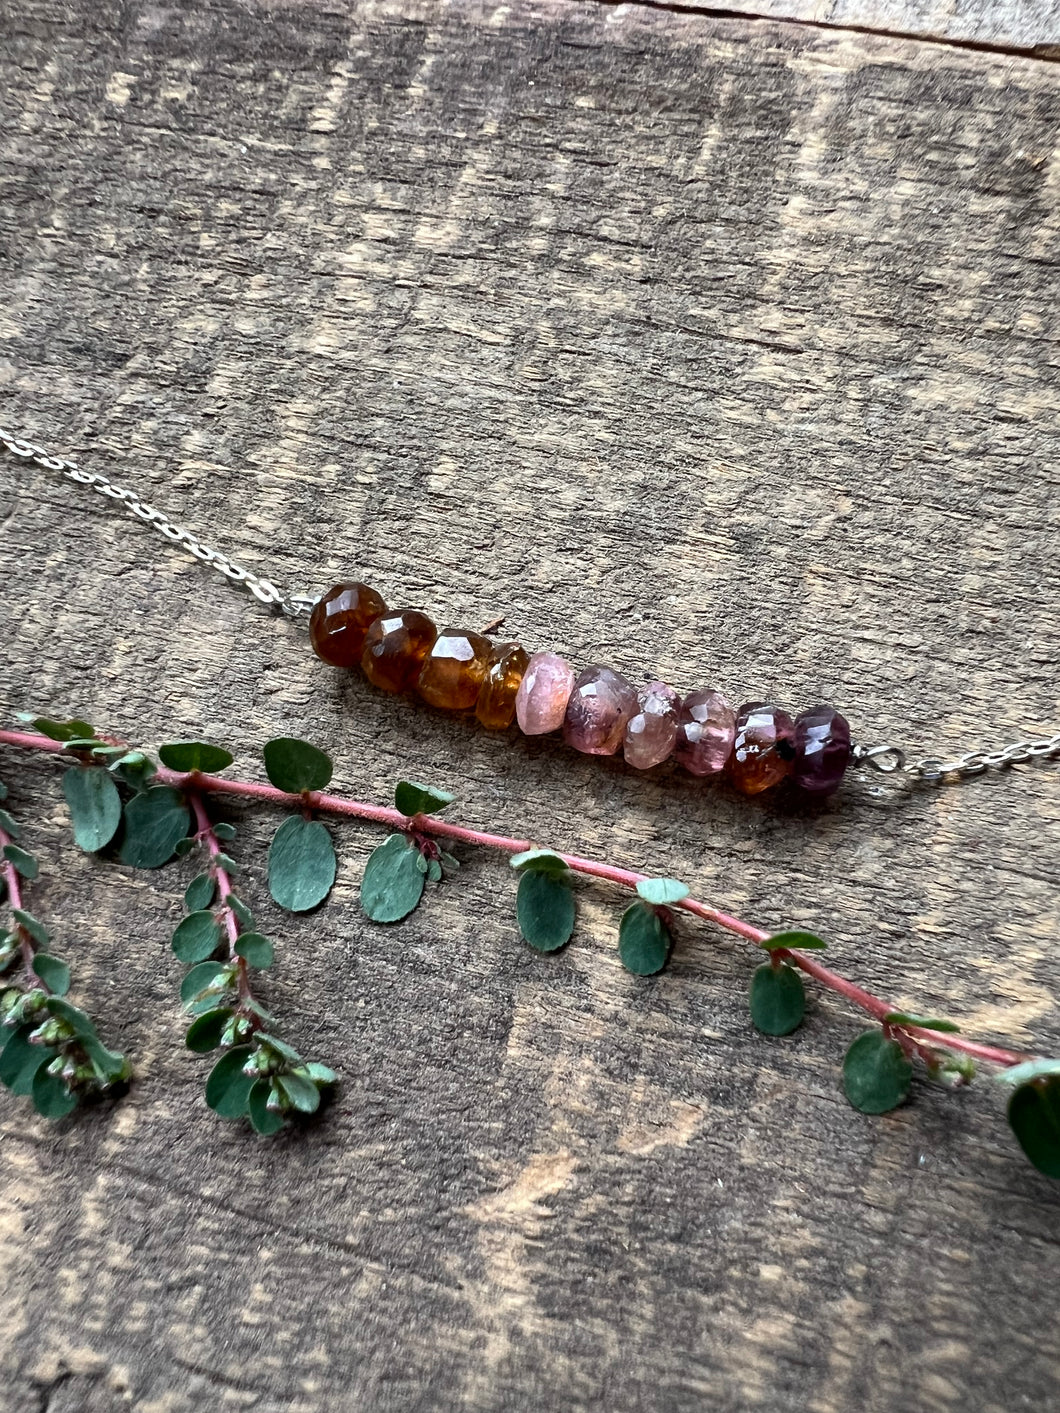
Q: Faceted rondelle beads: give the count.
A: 10